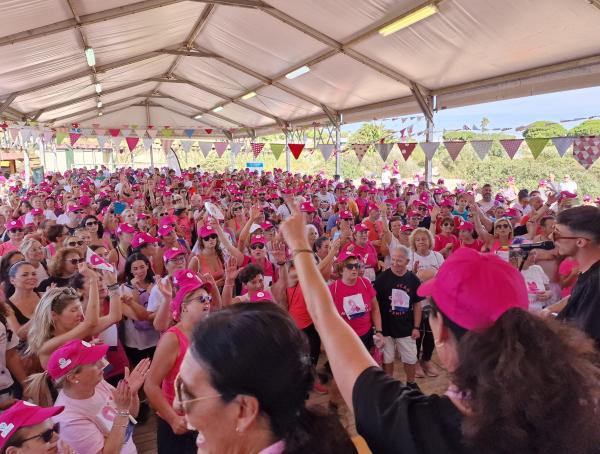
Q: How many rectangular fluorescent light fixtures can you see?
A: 9